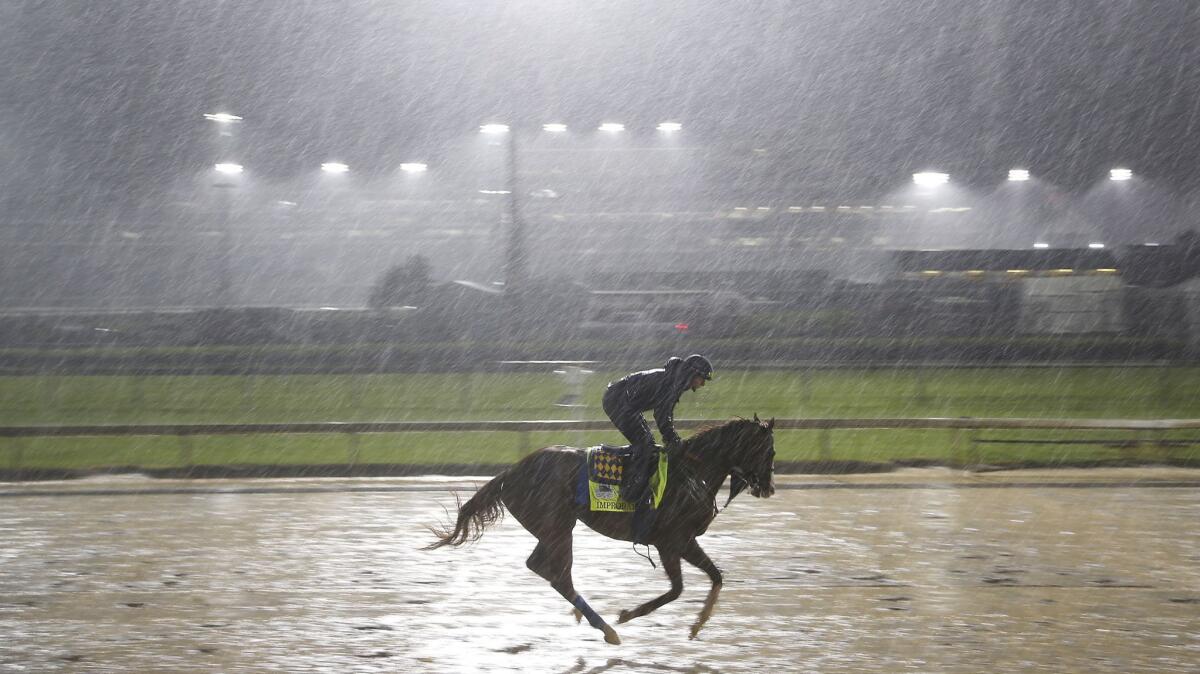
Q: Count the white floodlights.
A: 11